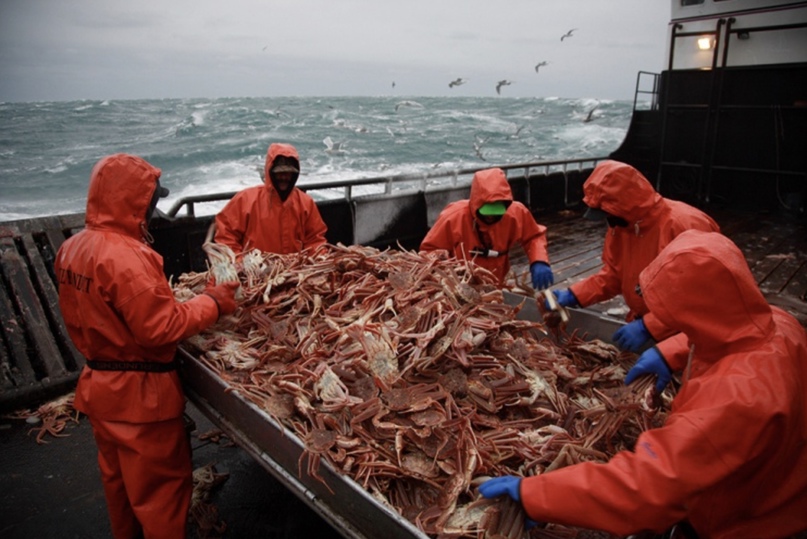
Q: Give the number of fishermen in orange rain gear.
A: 5